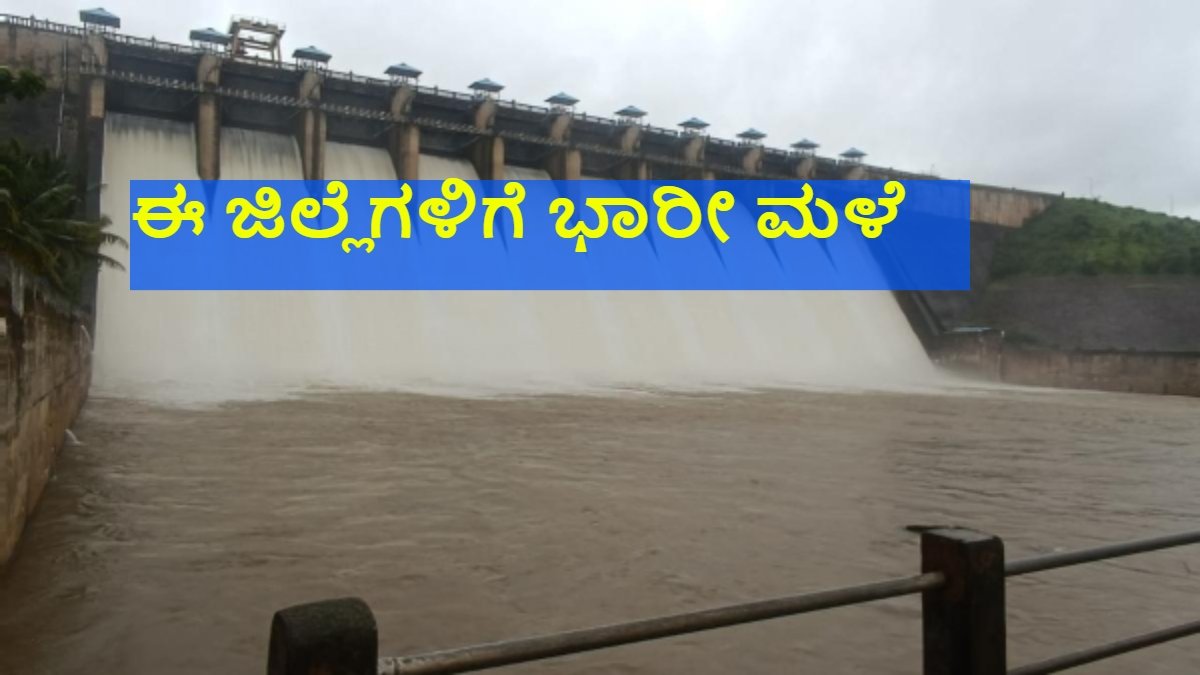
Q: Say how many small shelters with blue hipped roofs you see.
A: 11